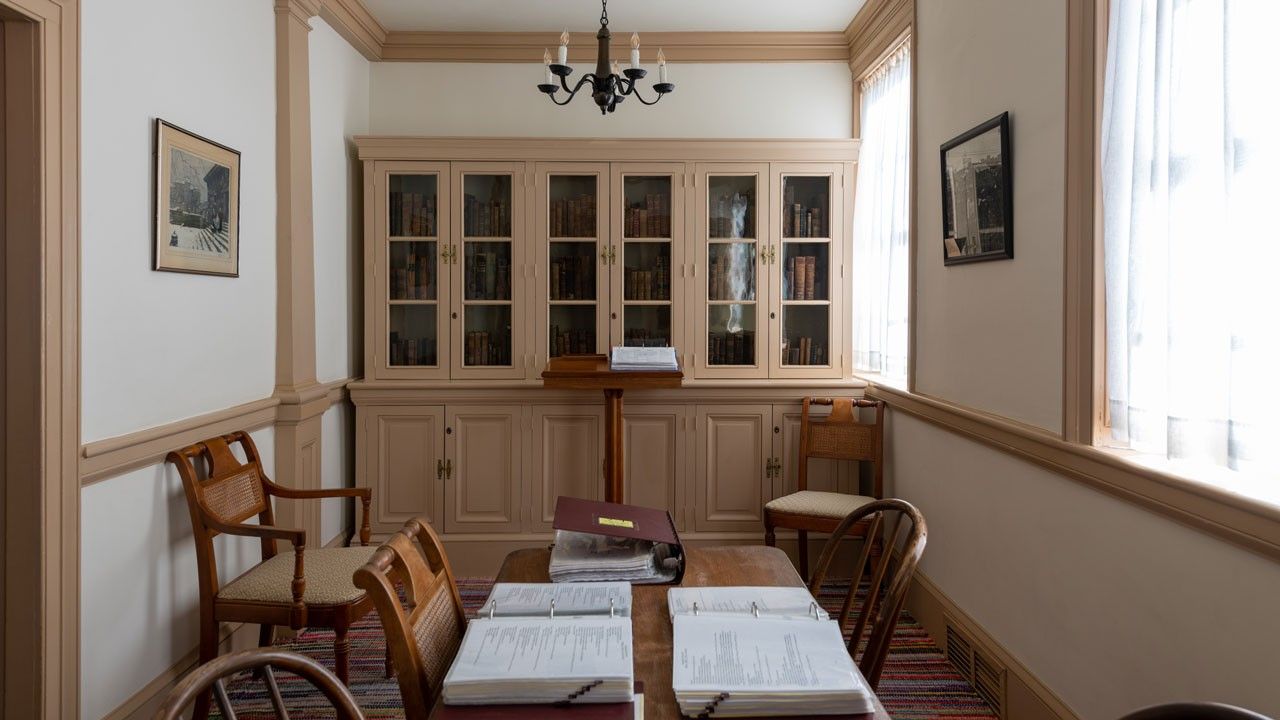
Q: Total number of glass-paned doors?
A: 6